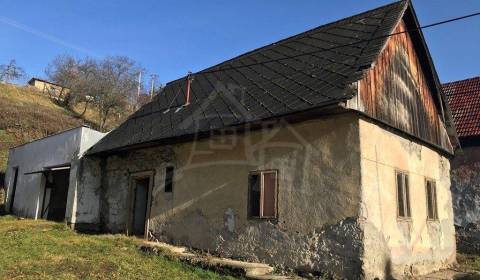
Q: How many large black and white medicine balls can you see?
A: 0